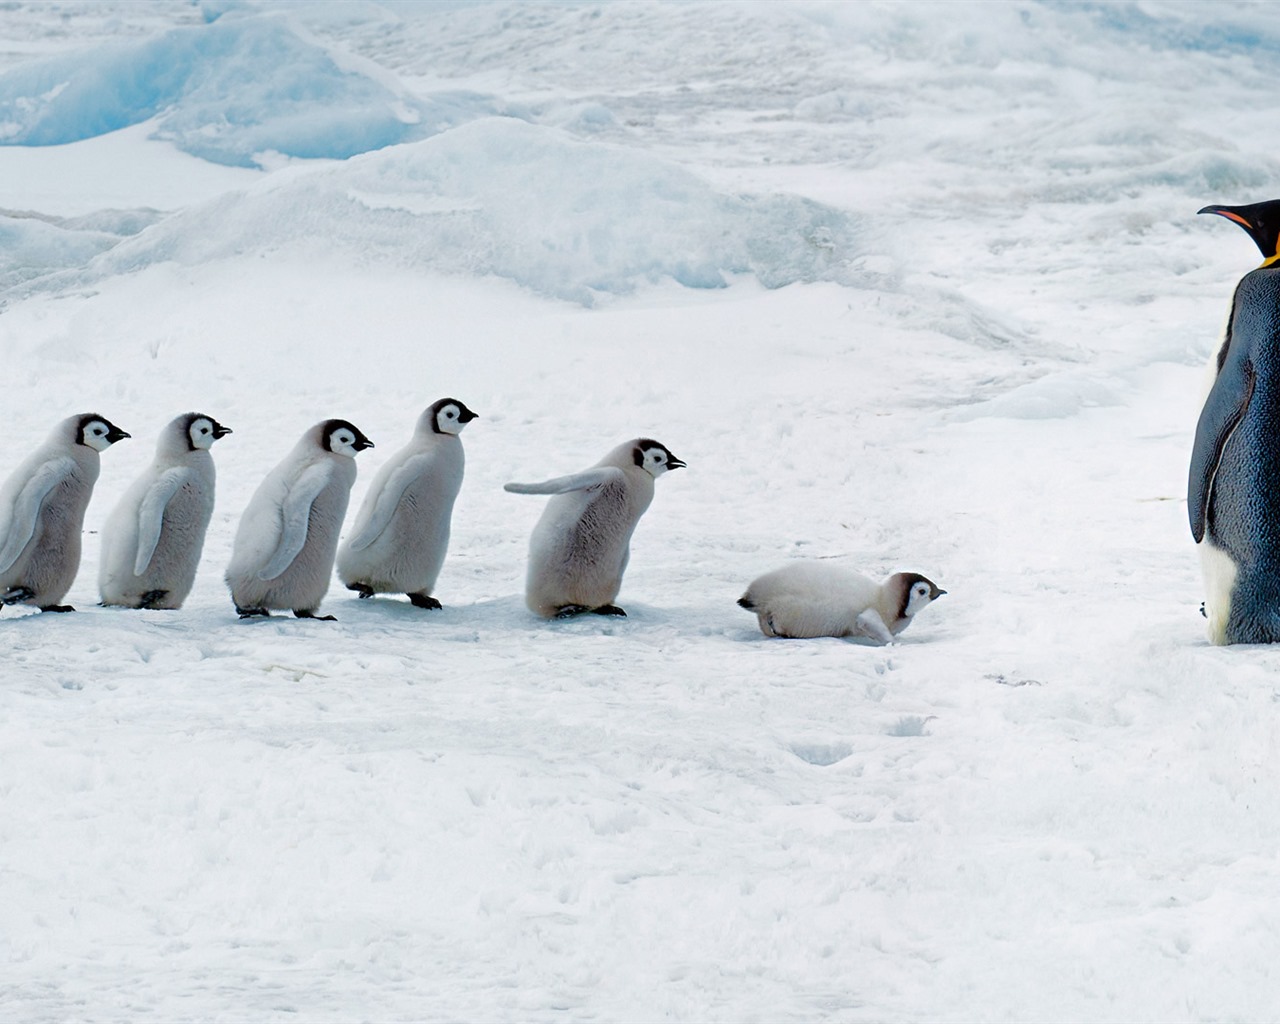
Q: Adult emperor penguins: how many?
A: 1